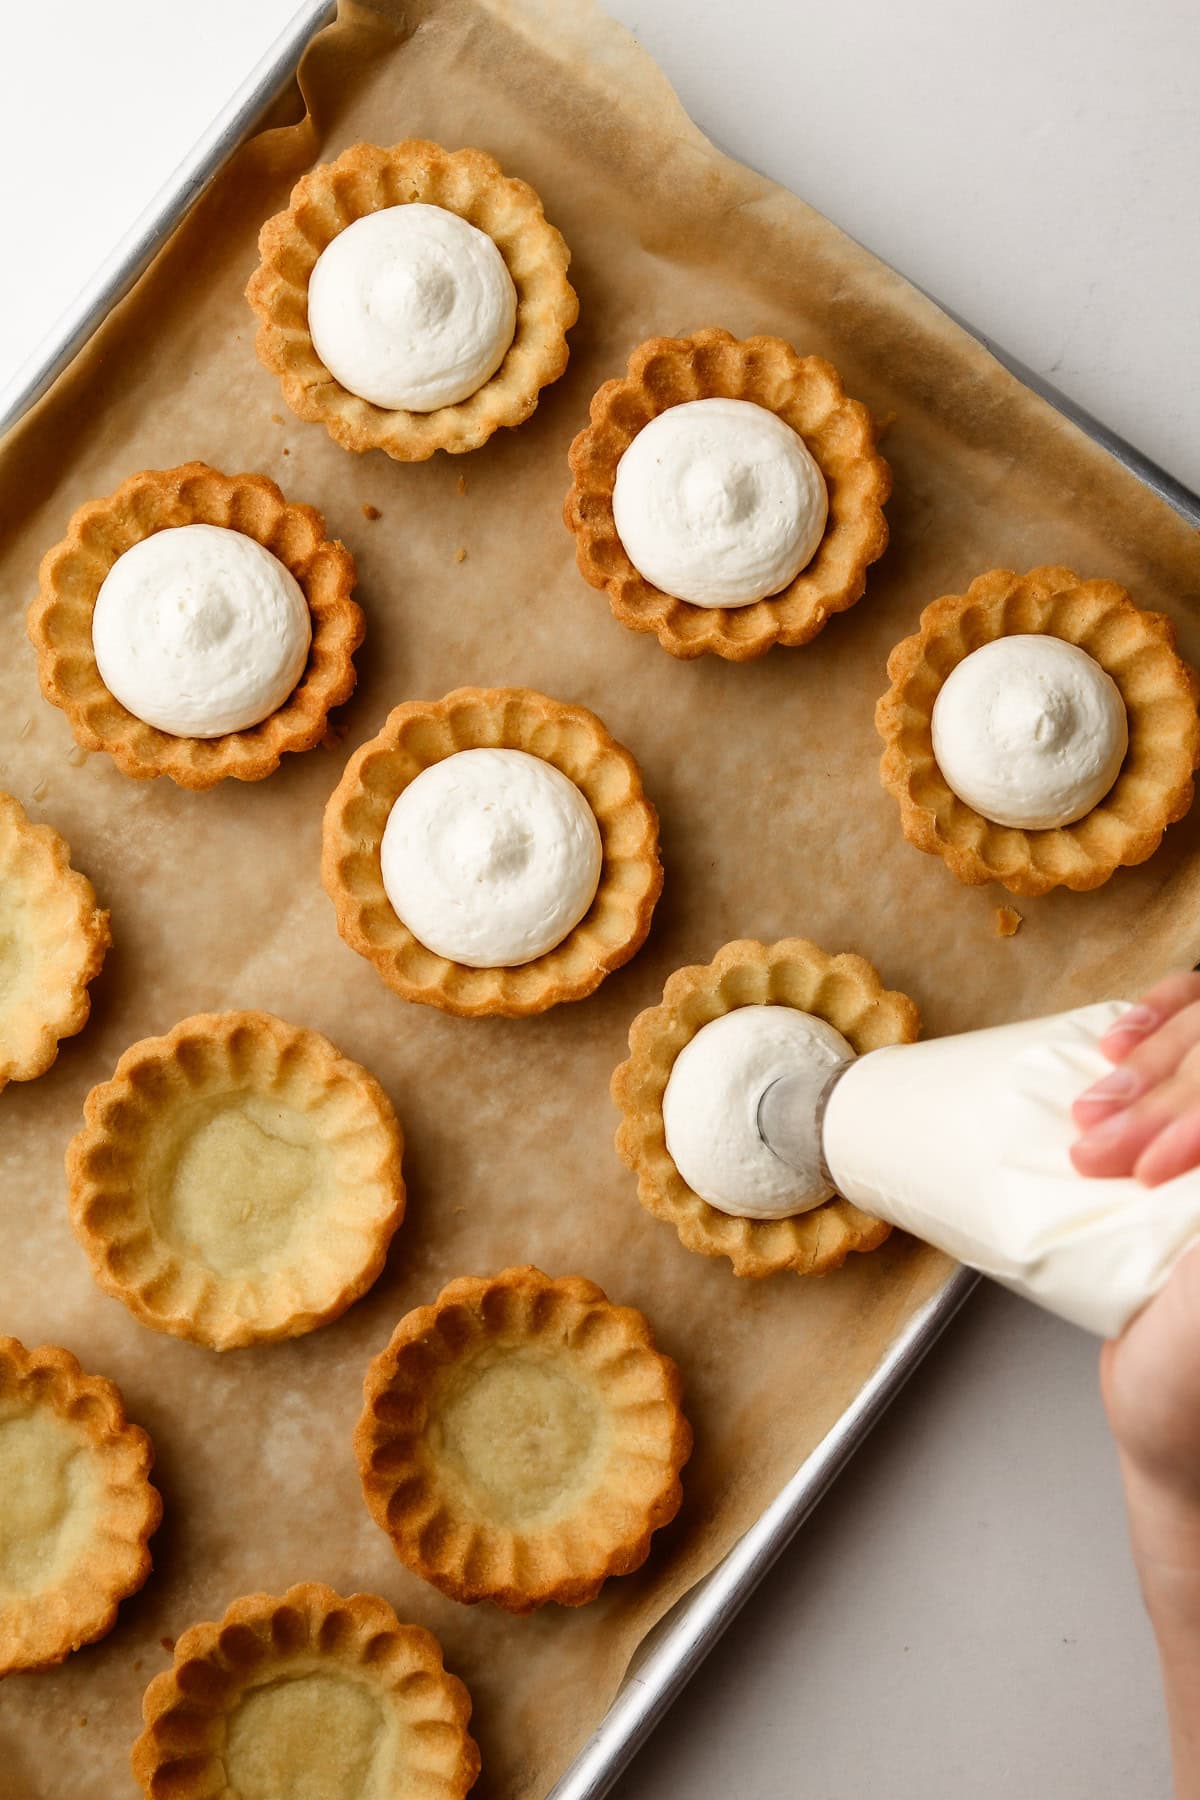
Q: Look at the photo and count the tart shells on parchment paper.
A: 11